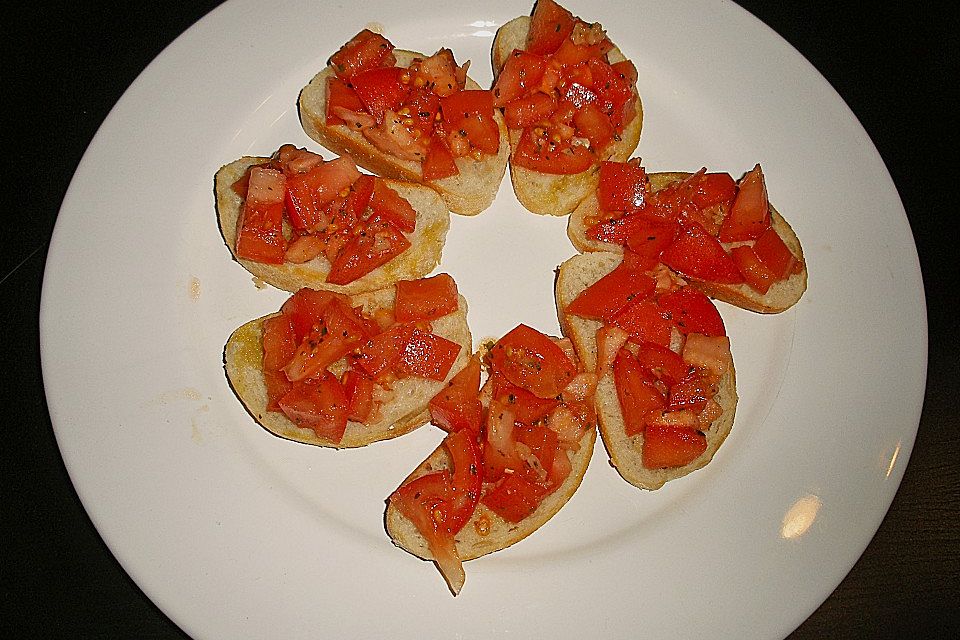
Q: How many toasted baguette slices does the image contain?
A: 7